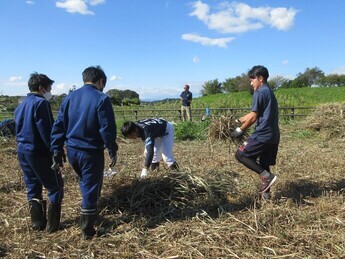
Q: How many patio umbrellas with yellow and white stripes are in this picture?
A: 0